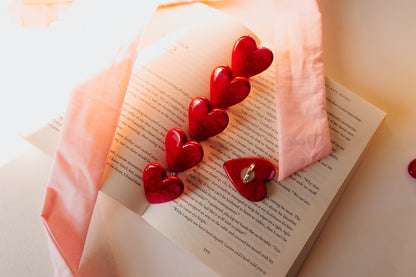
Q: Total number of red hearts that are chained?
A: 5